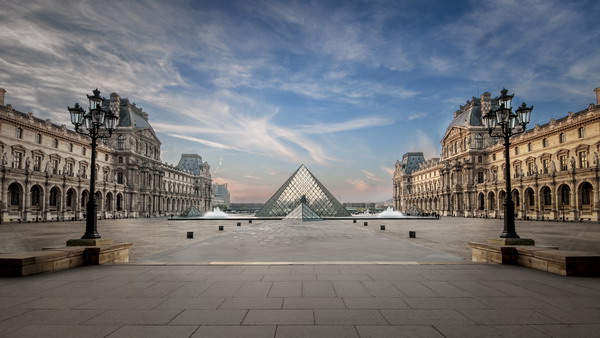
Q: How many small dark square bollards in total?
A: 8